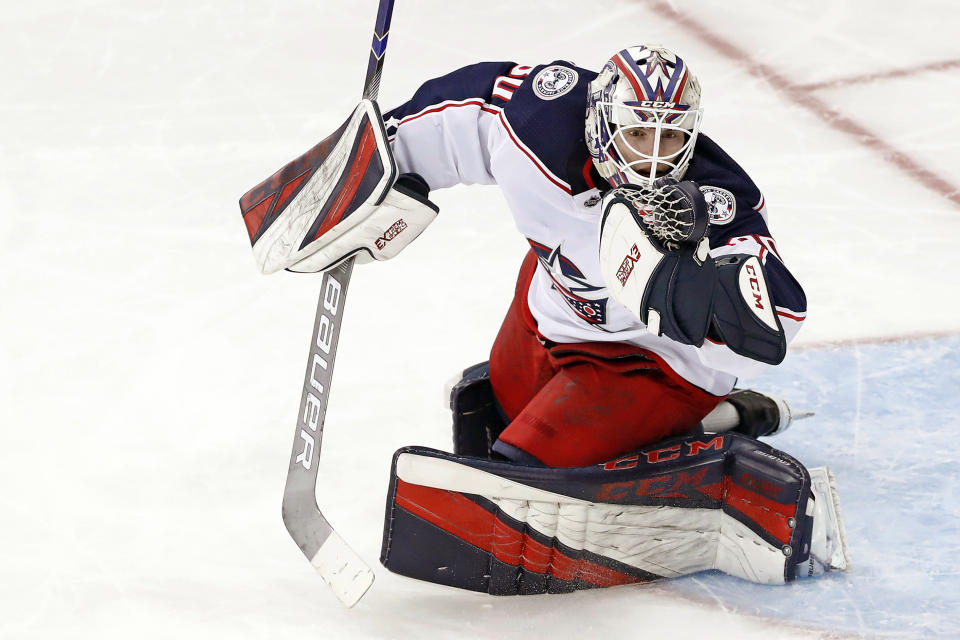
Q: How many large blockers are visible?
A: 1